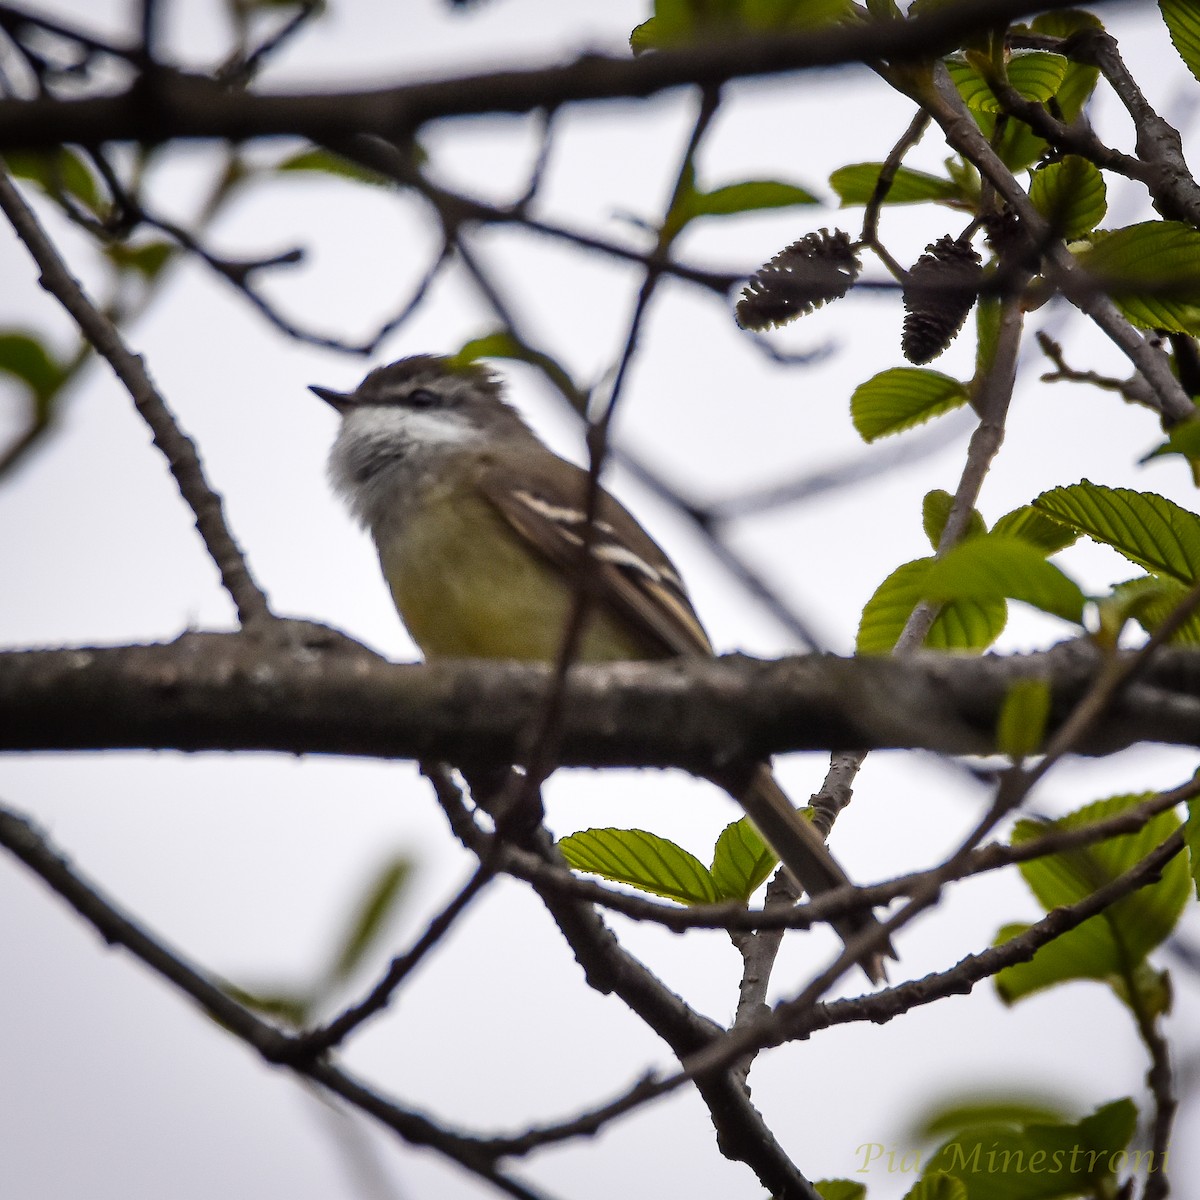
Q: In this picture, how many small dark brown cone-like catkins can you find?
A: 2